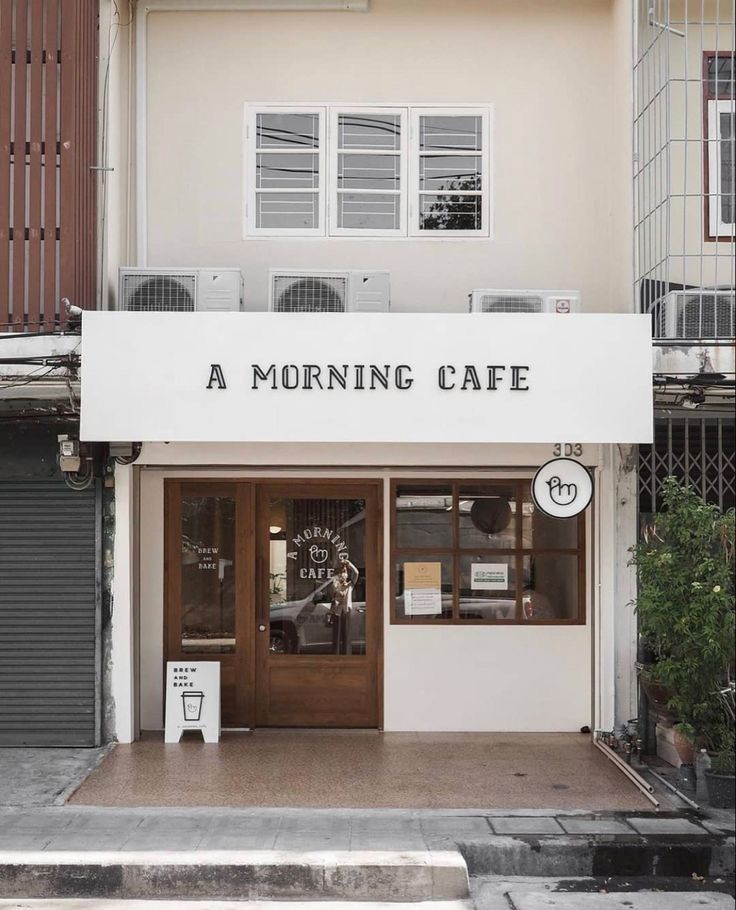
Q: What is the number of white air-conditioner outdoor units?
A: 4